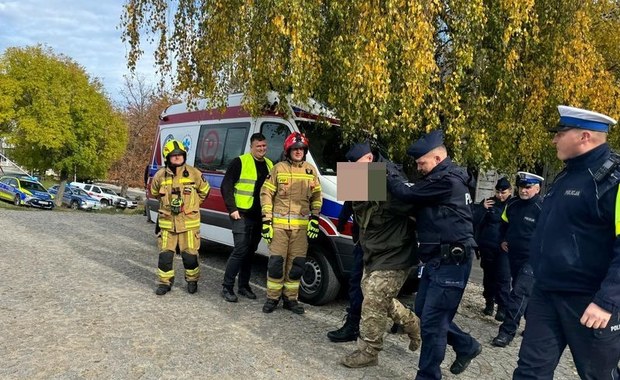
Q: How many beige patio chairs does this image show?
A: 0